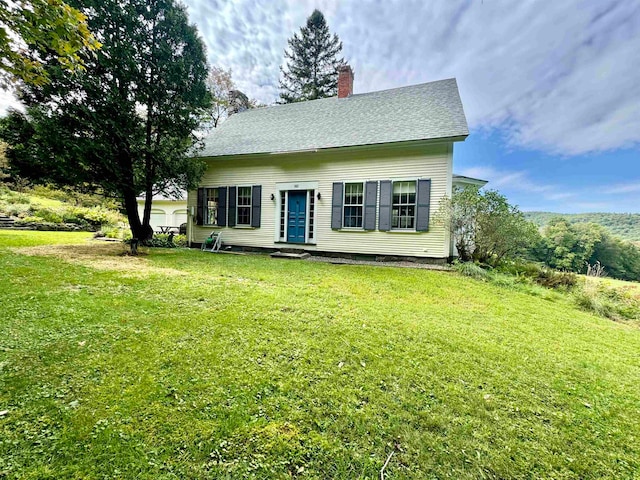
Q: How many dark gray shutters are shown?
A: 8